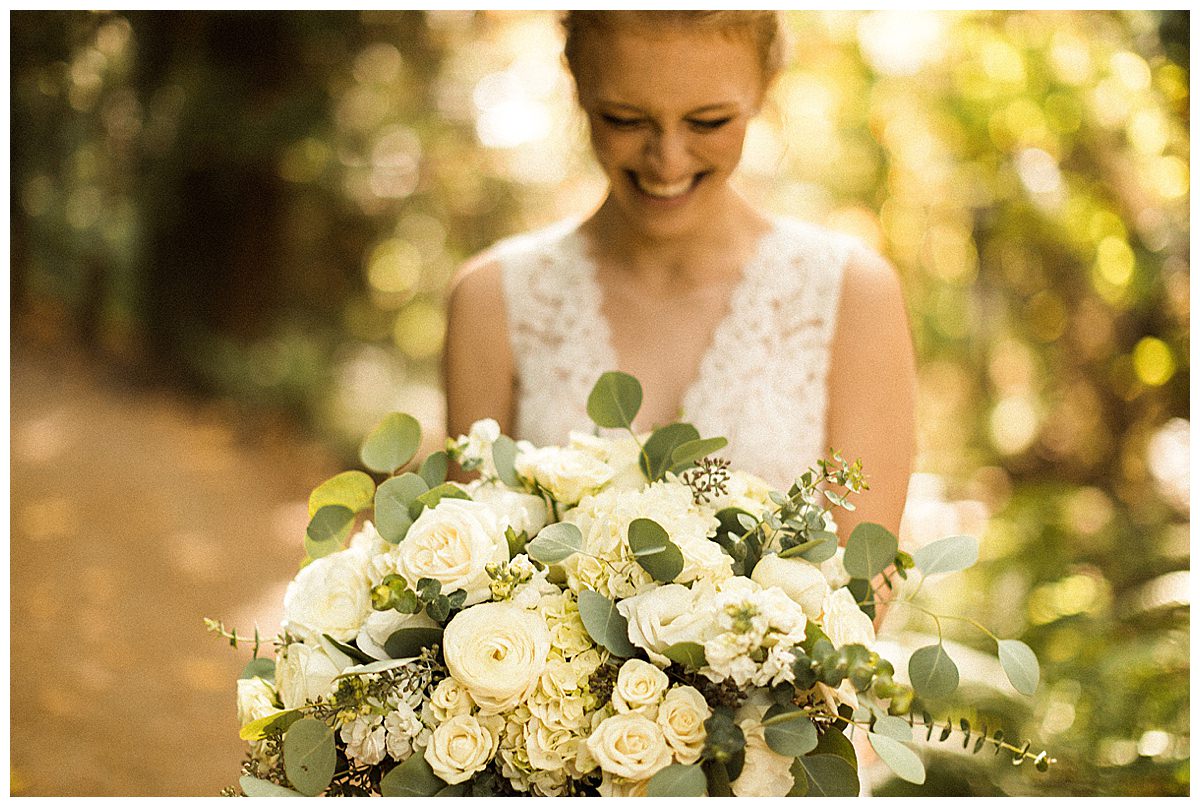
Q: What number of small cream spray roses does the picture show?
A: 5